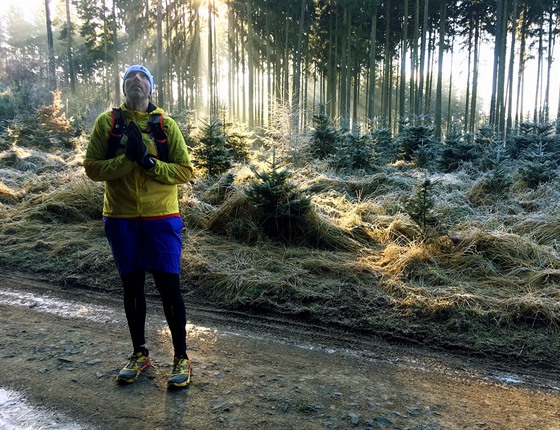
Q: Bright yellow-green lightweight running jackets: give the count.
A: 1